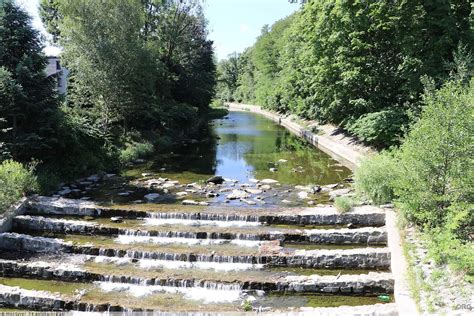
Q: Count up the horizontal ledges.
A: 5